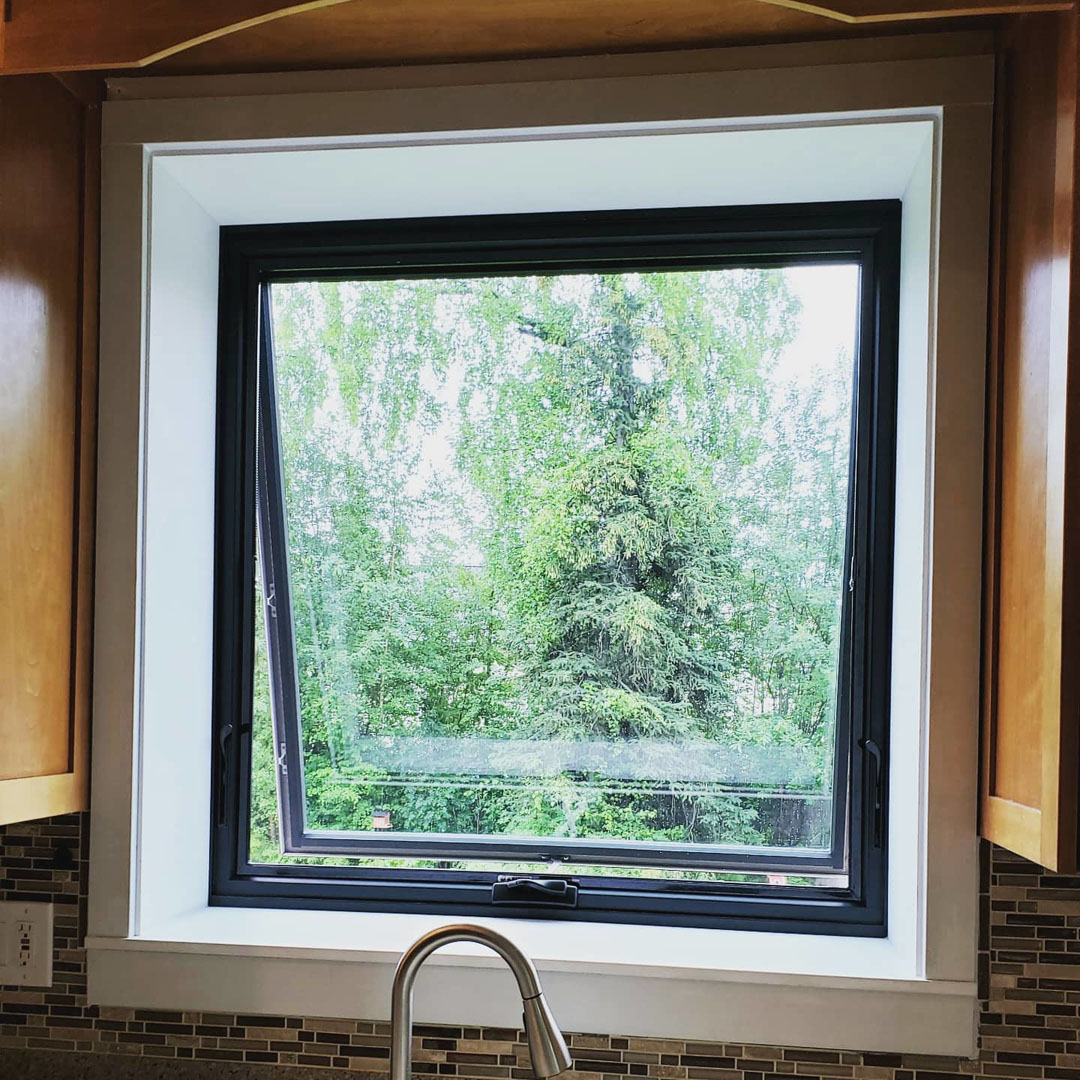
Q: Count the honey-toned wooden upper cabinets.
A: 2